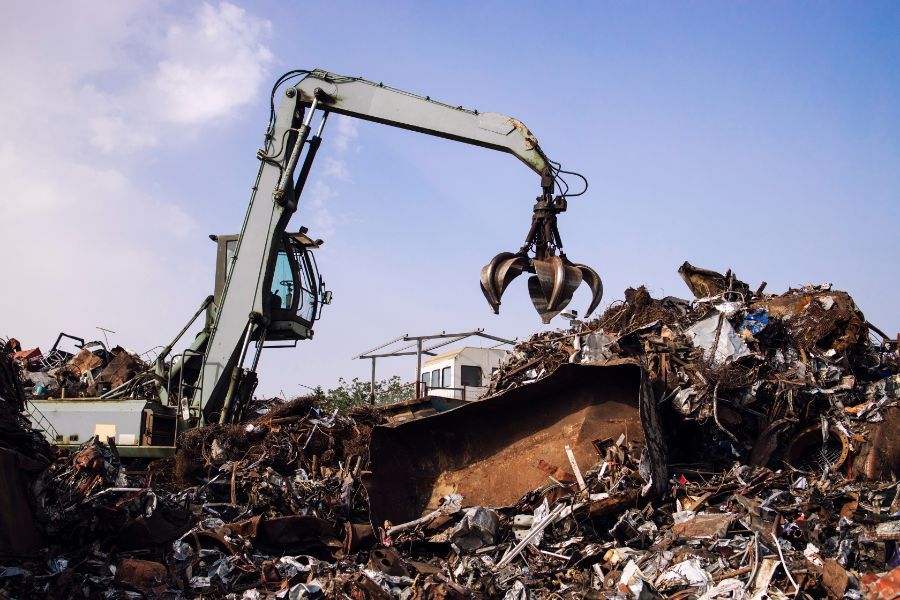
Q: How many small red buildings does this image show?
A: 0